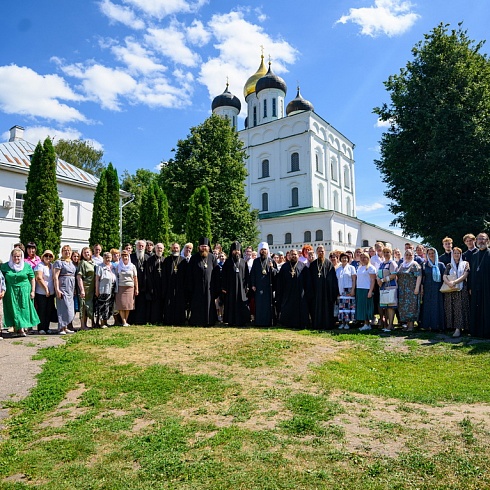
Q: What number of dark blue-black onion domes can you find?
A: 3